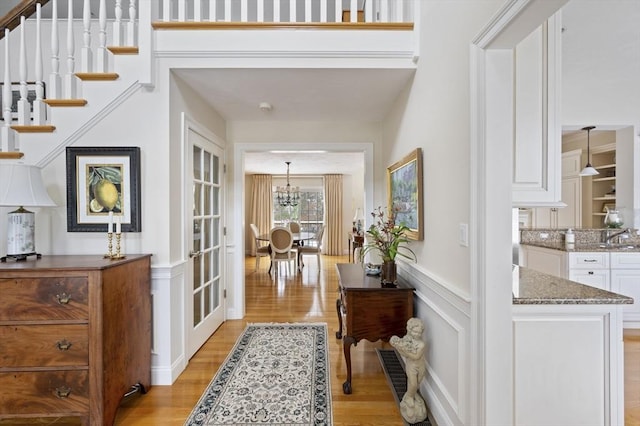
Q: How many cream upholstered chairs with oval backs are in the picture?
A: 4